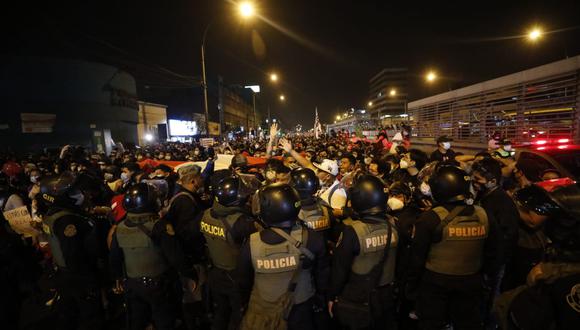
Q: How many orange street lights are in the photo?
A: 7